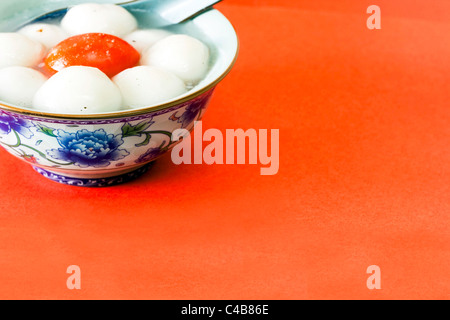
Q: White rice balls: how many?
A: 8